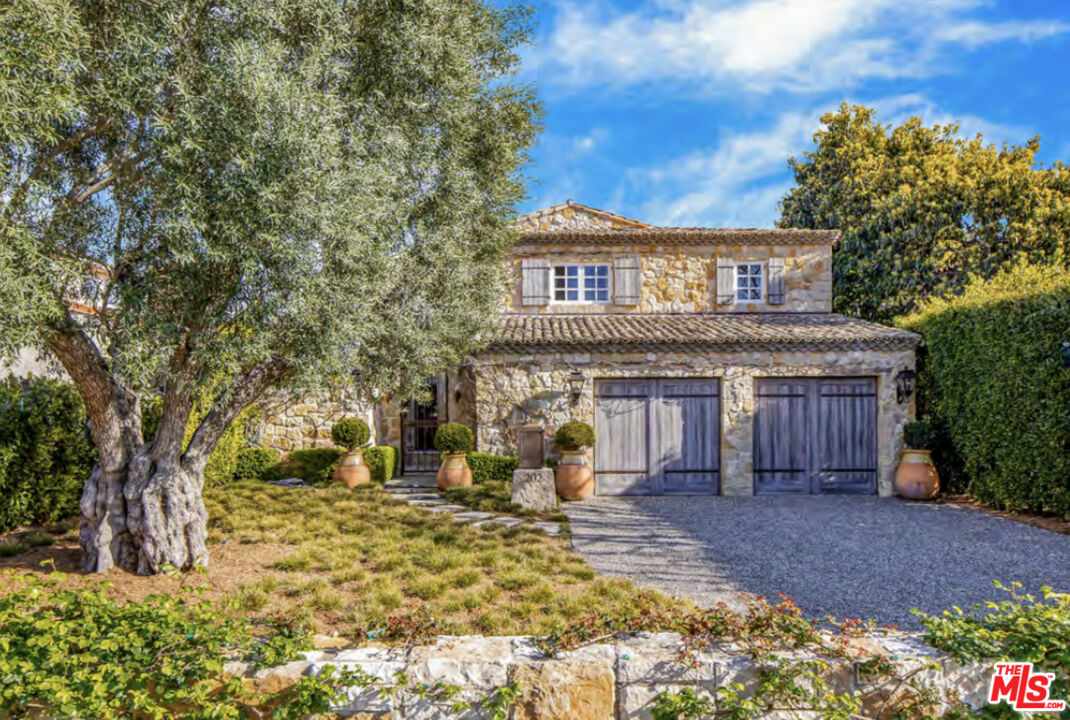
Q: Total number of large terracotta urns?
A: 4